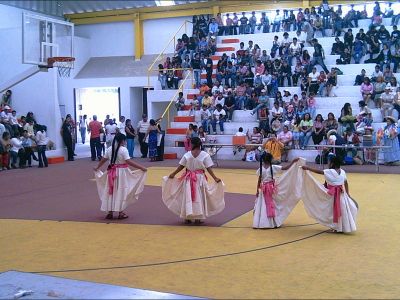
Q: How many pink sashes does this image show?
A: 4